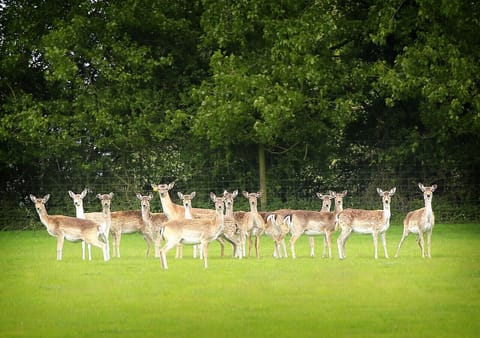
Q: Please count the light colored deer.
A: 13